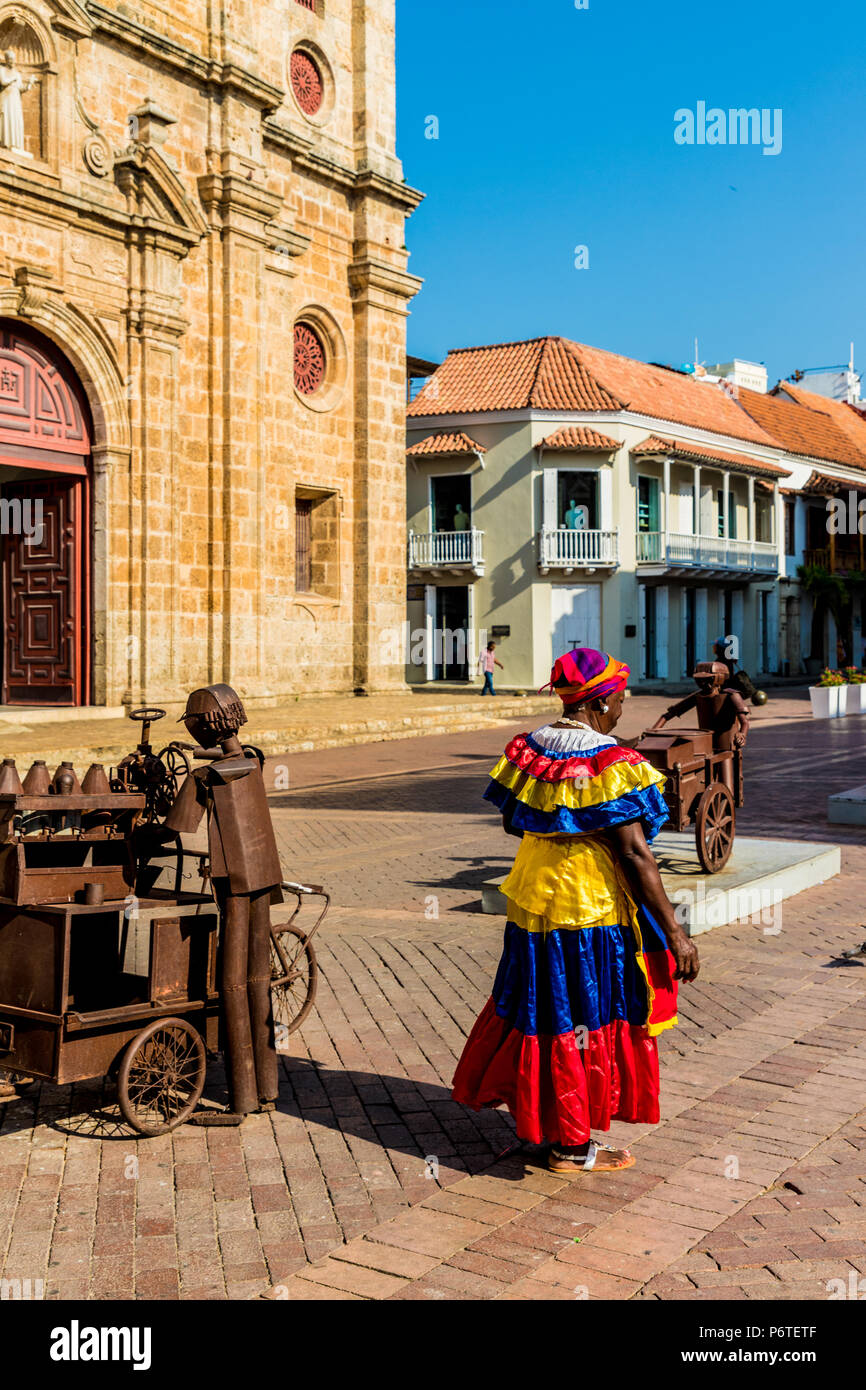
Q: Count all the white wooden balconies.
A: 3